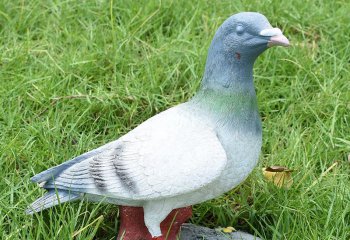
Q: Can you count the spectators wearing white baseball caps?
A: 0